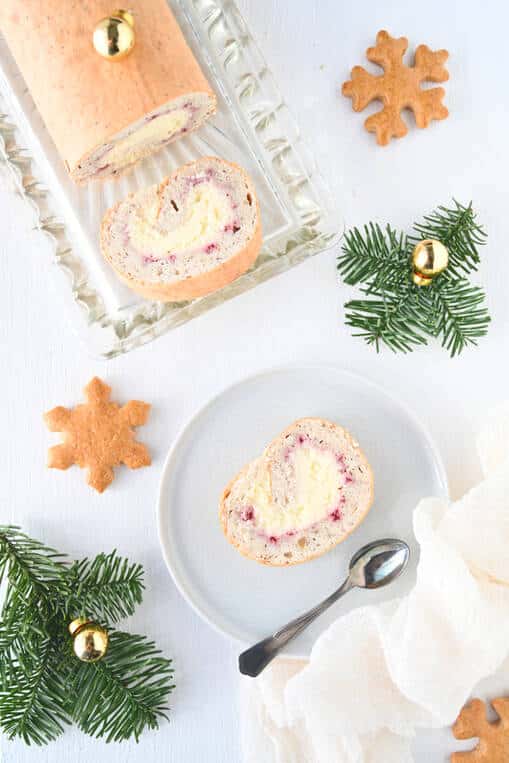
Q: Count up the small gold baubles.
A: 3